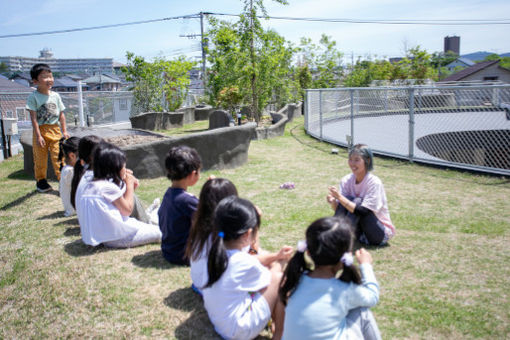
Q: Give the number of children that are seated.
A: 7